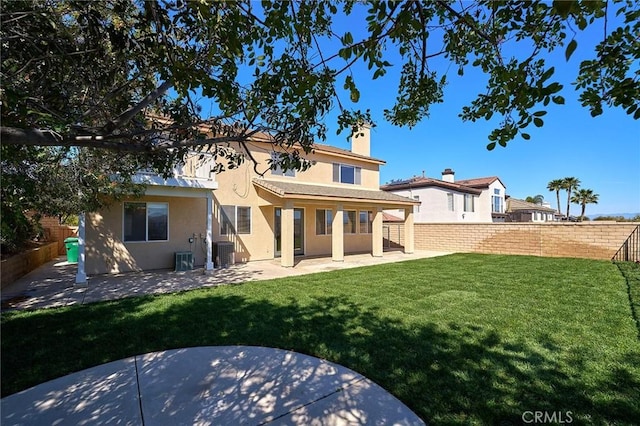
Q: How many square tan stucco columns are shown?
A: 4